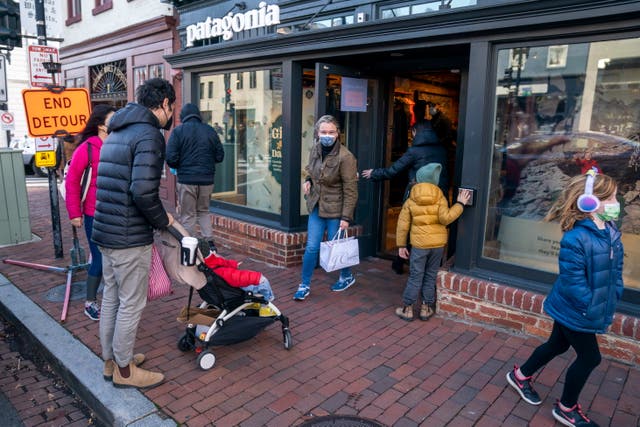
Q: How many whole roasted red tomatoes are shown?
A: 0